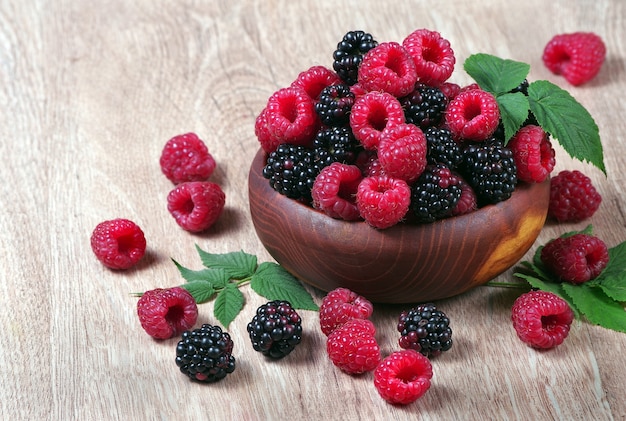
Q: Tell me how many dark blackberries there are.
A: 12